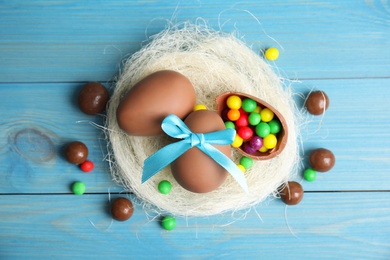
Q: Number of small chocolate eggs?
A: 6